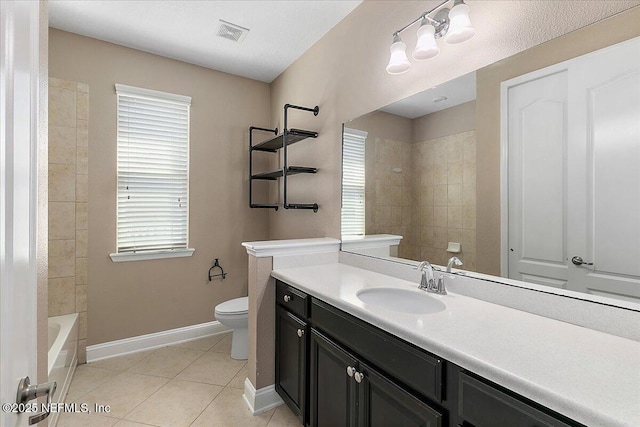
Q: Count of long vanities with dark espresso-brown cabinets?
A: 1